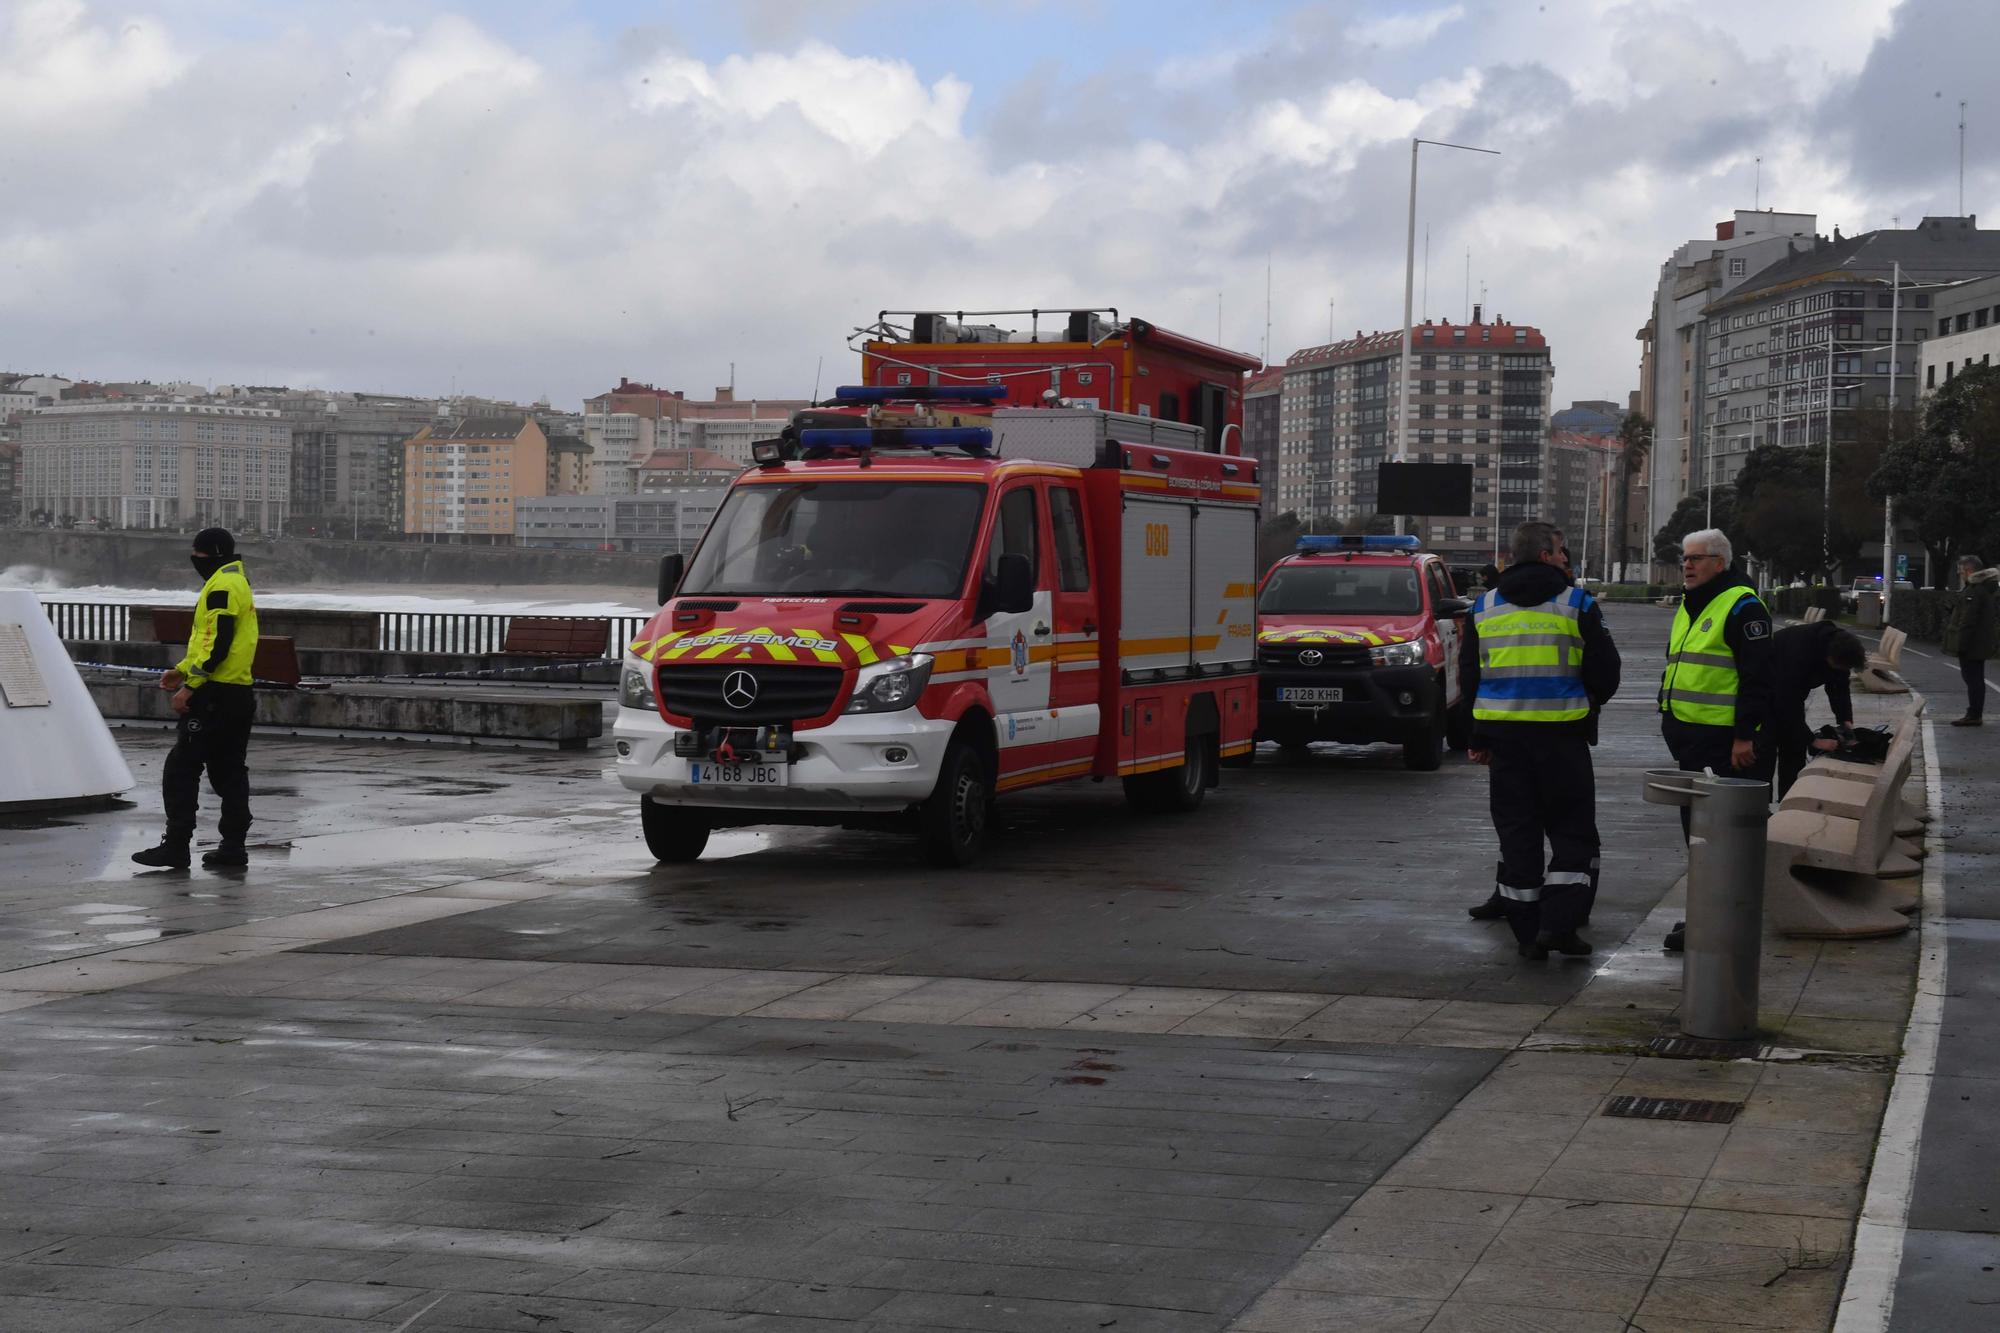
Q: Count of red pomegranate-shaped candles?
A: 0